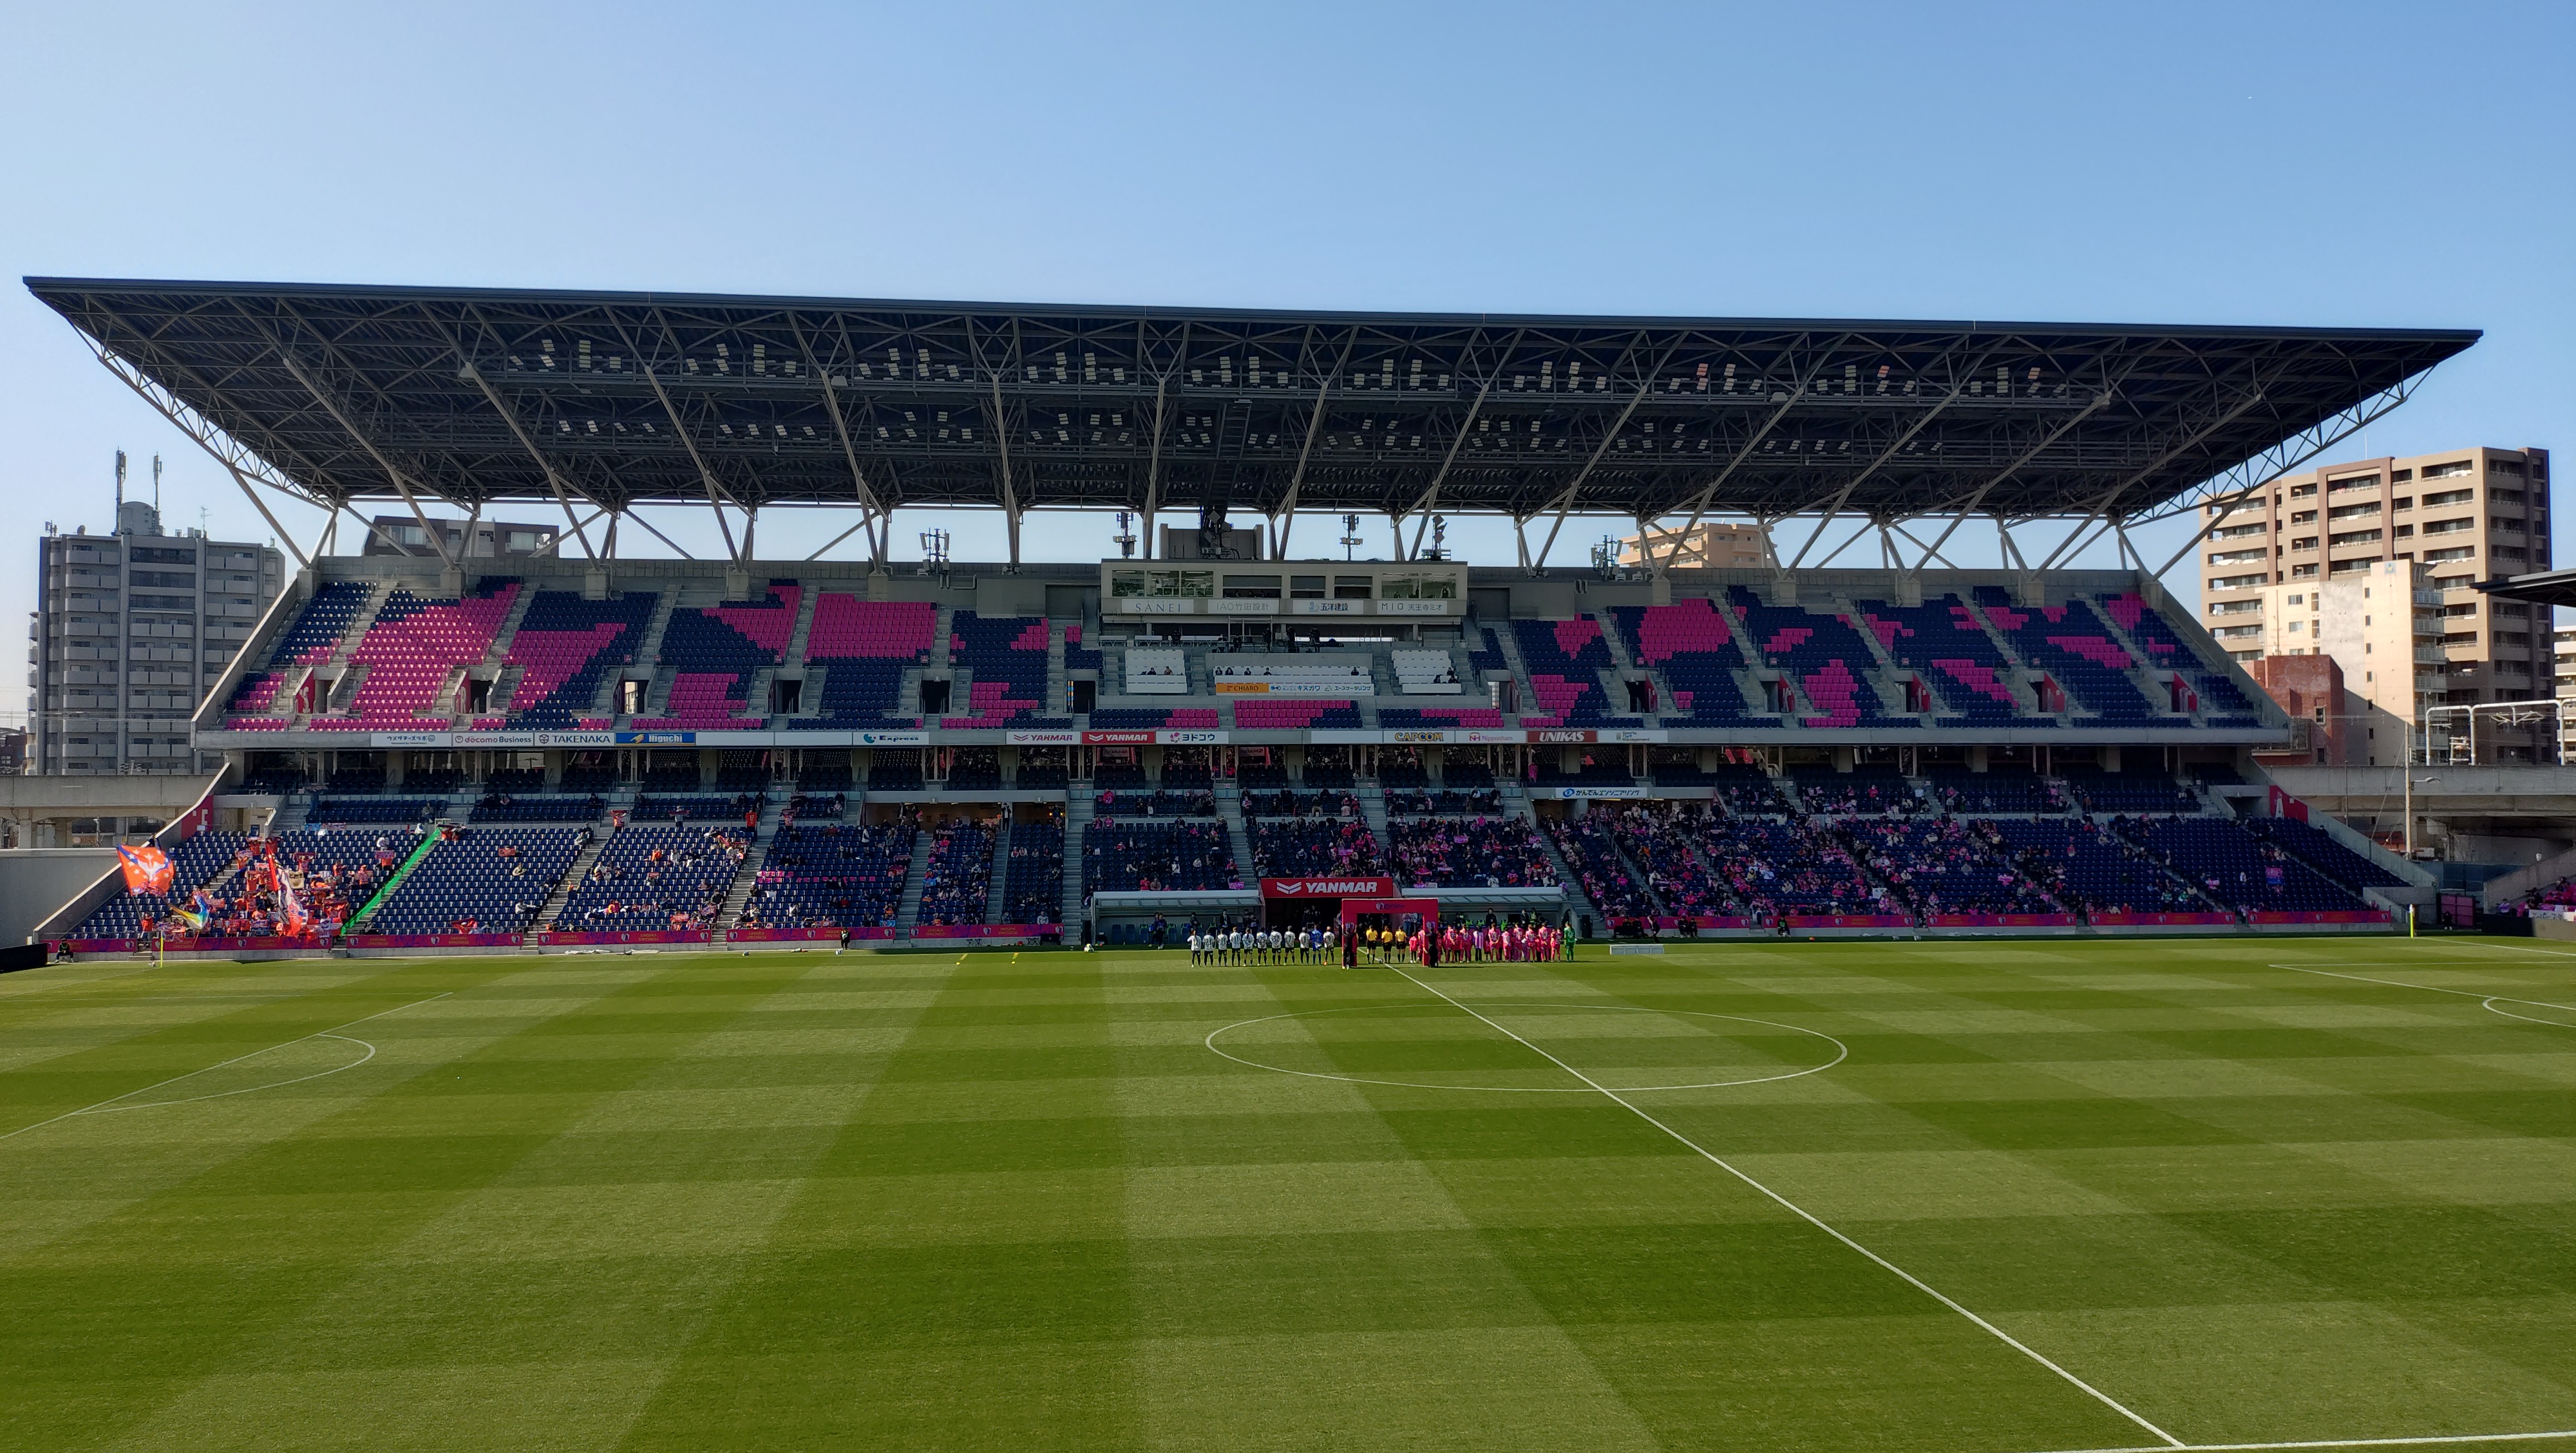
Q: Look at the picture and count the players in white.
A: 10